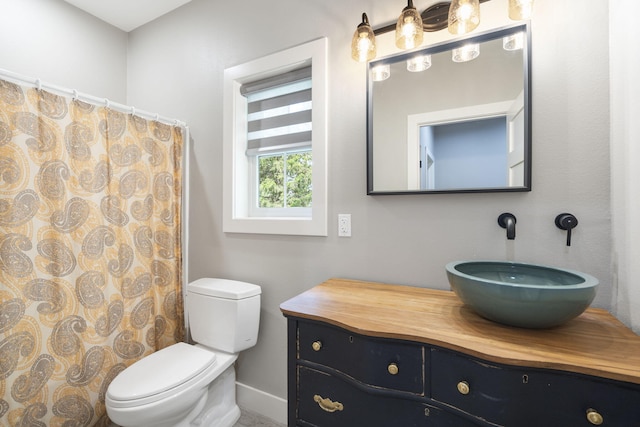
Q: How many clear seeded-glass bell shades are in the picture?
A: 4